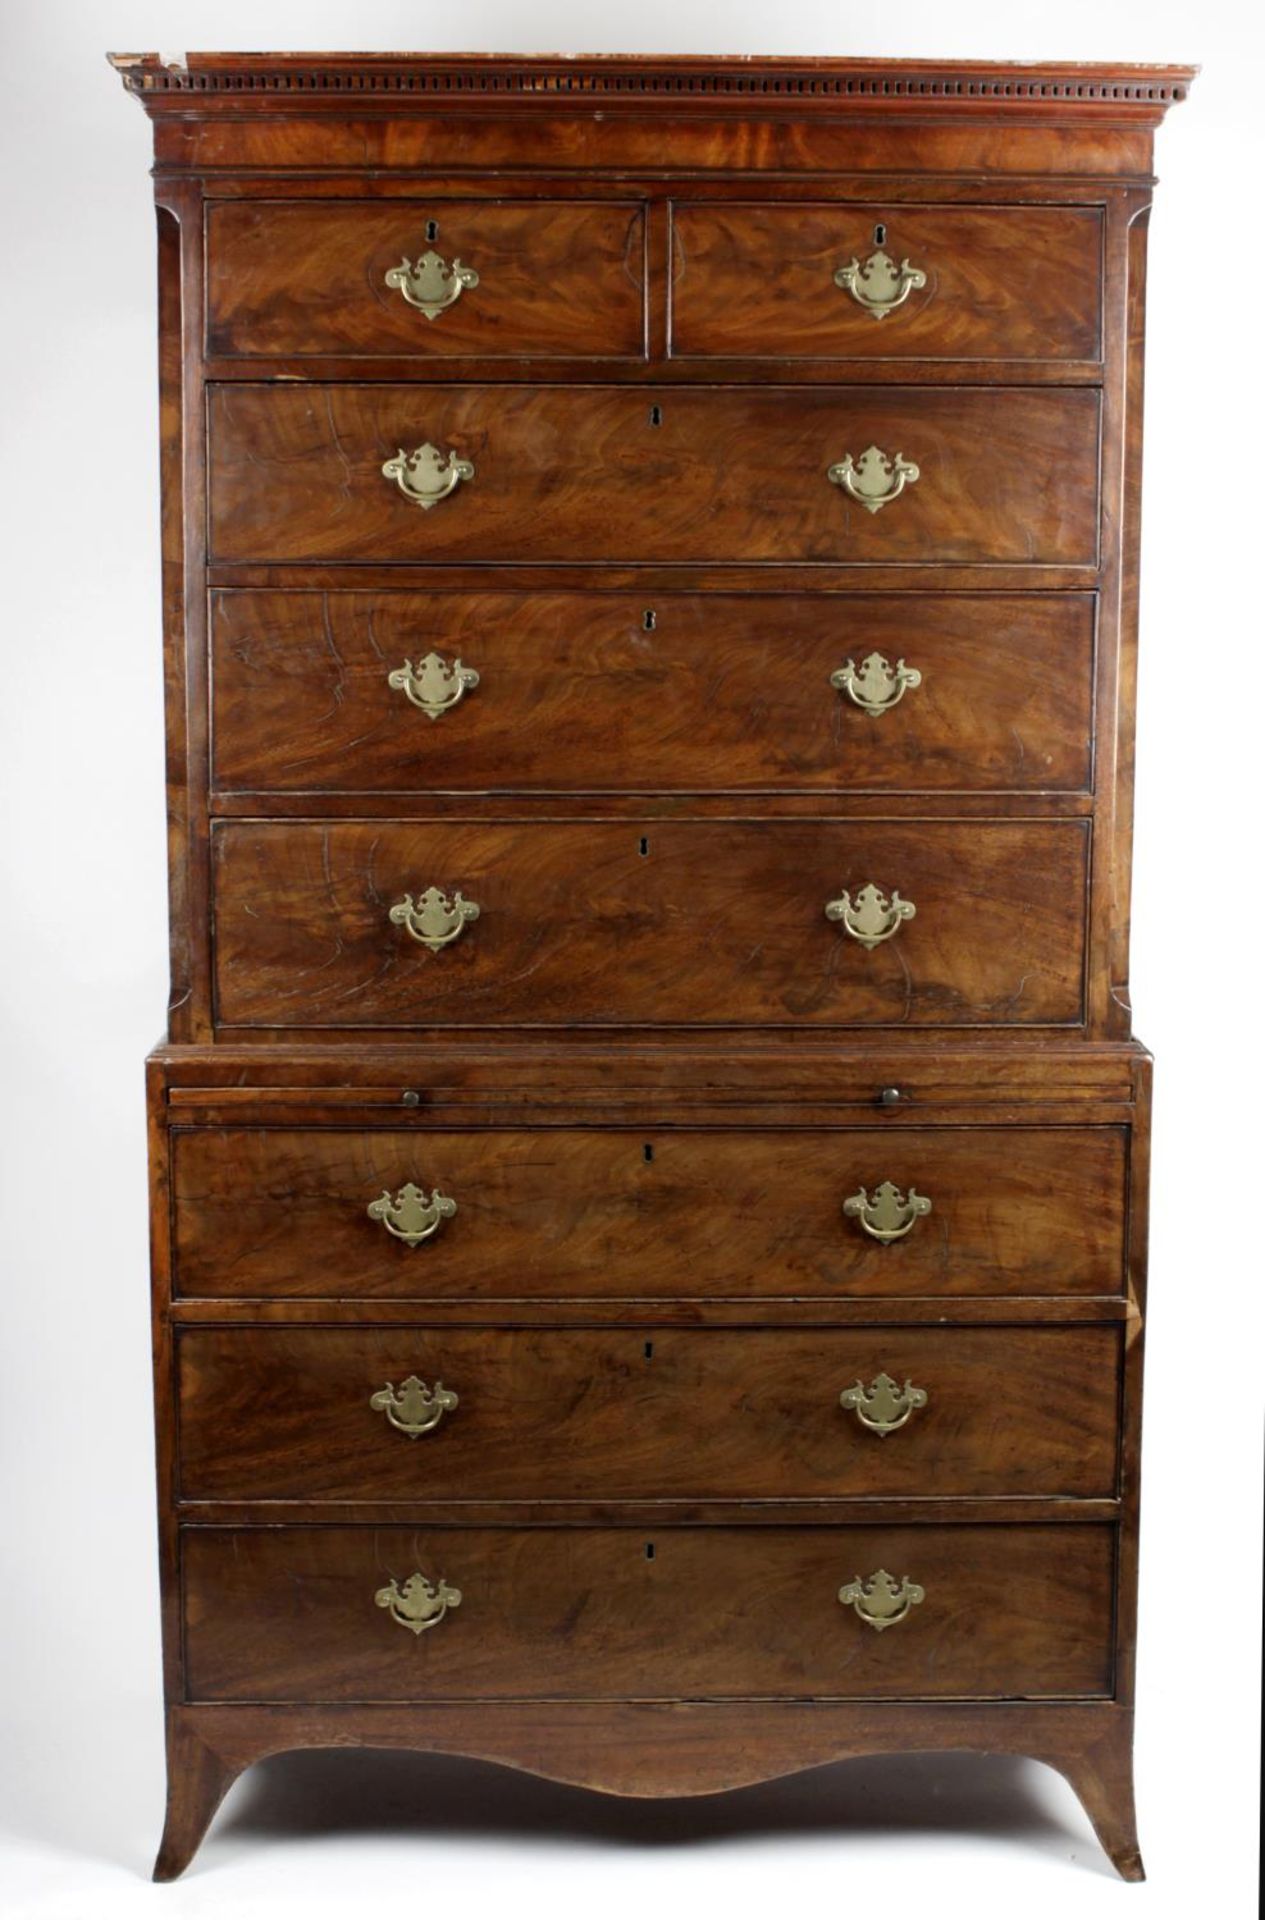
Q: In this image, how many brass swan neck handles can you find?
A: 14